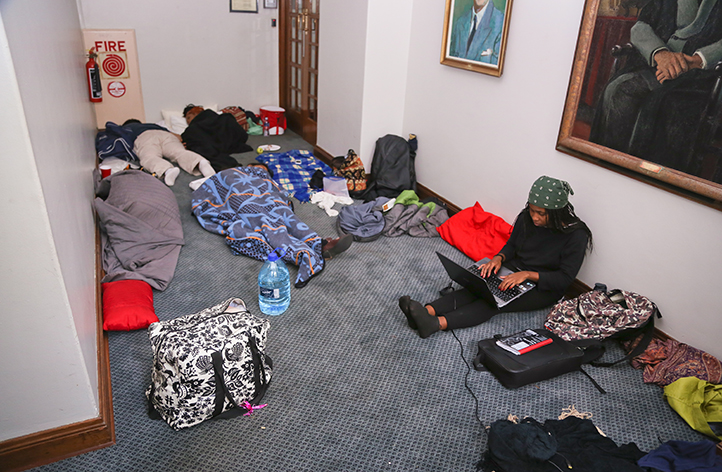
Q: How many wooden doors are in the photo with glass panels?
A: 2